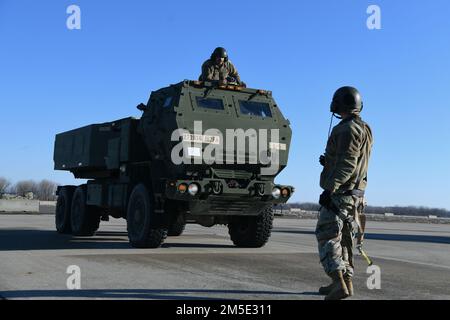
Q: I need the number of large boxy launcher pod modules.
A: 1